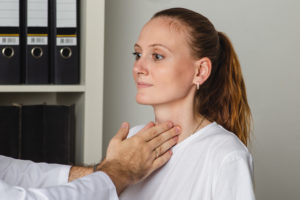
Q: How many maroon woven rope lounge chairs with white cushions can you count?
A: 0